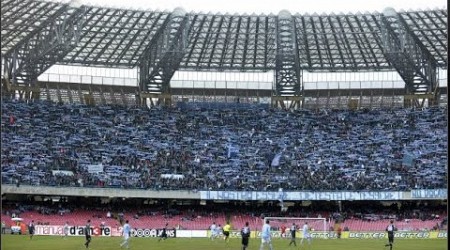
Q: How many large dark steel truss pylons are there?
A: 4